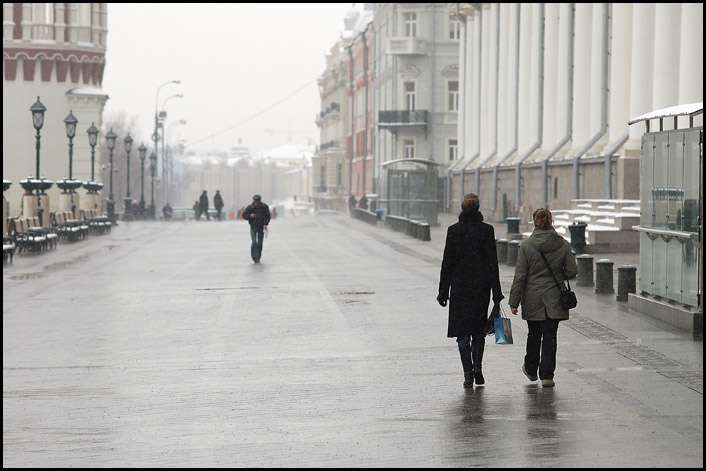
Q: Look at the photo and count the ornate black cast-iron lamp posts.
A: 7